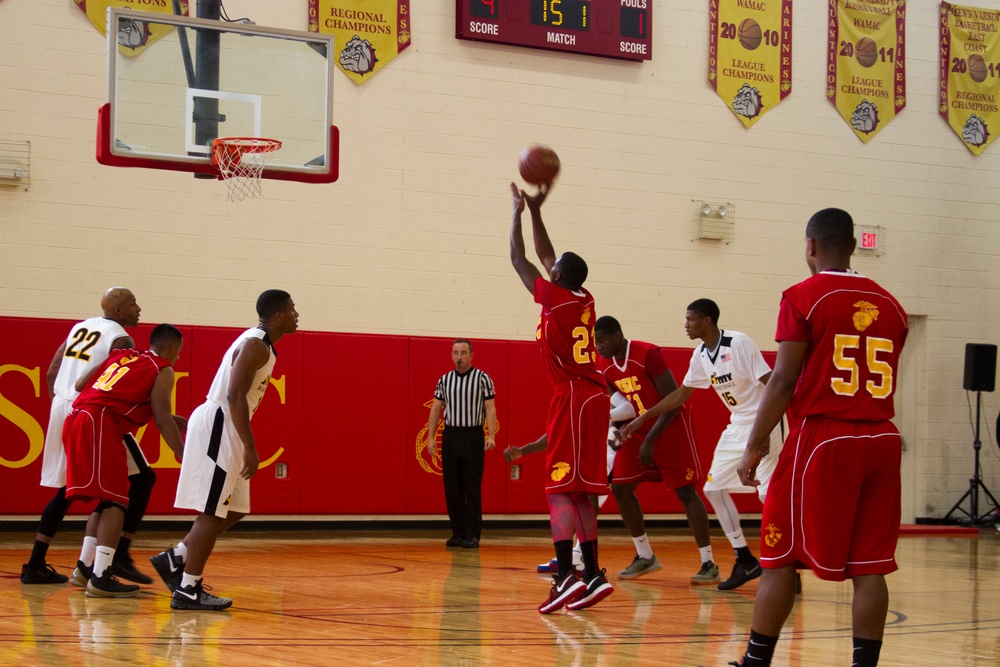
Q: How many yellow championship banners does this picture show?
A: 5